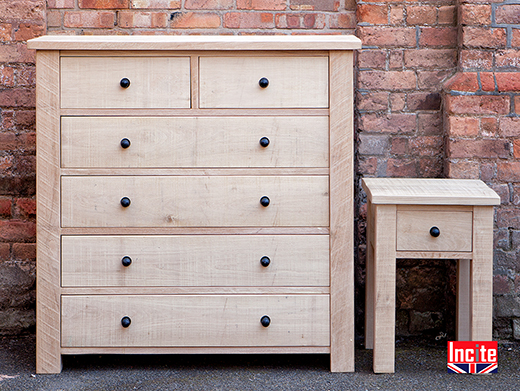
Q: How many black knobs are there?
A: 11